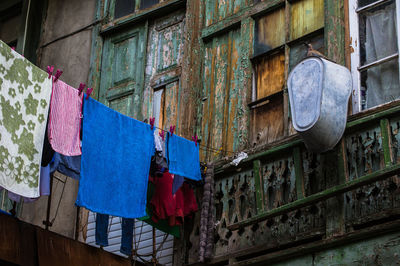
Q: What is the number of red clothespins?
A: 8